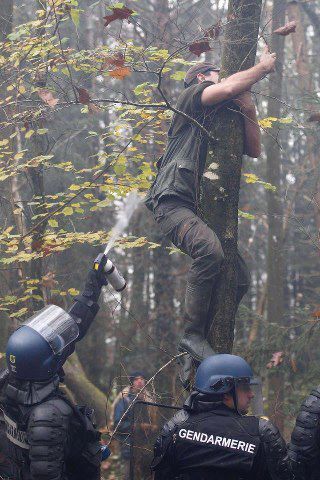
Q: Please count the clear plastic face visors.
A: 2